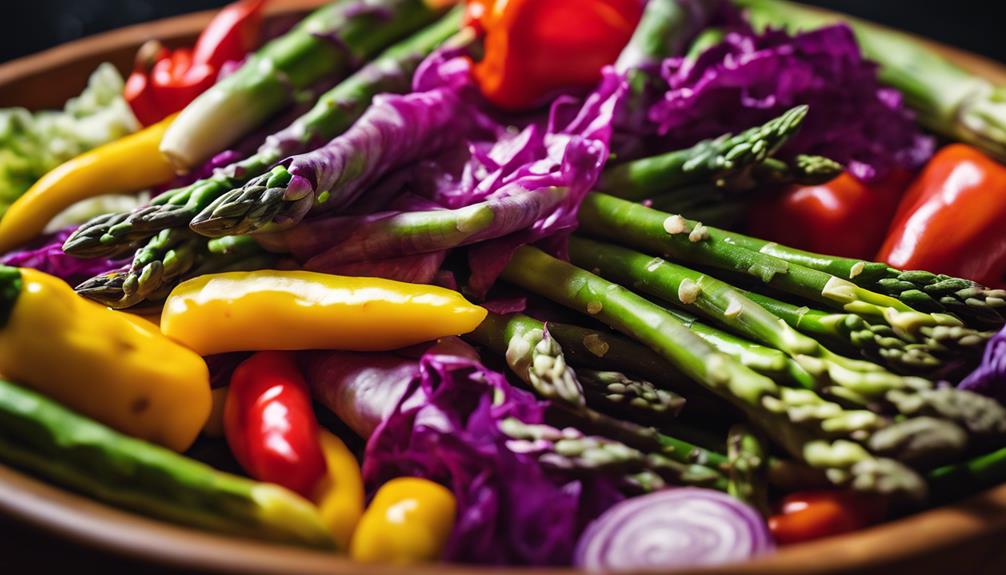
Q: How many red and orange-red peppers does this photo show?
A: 6